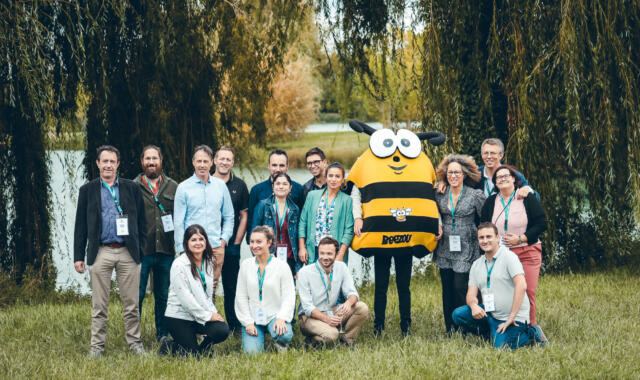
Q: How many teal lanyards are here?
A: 11